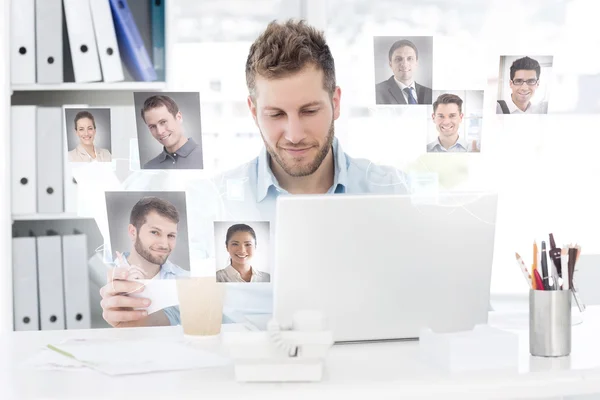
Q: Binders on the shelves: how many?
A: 12